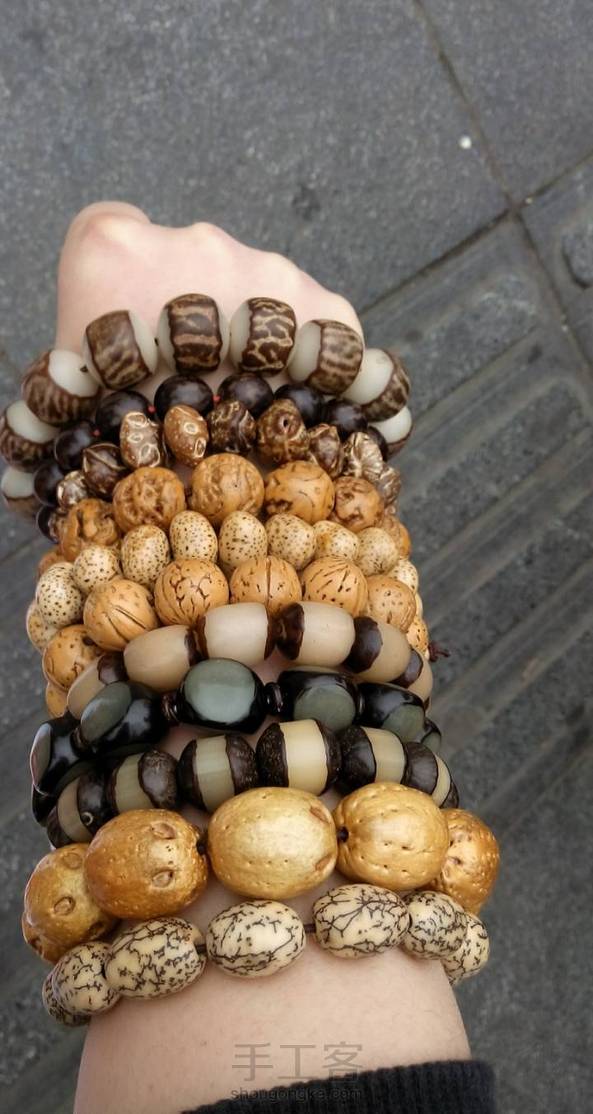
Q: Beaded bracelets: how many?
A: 11